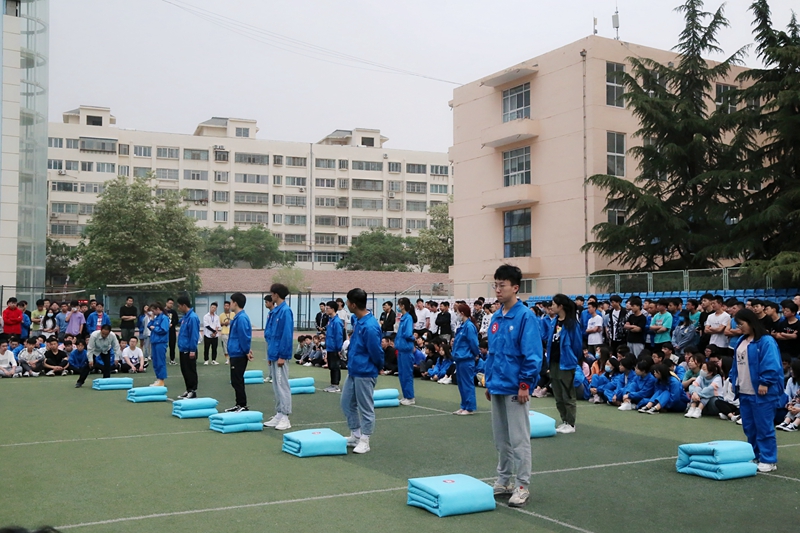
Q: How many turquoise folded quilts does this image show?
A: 11